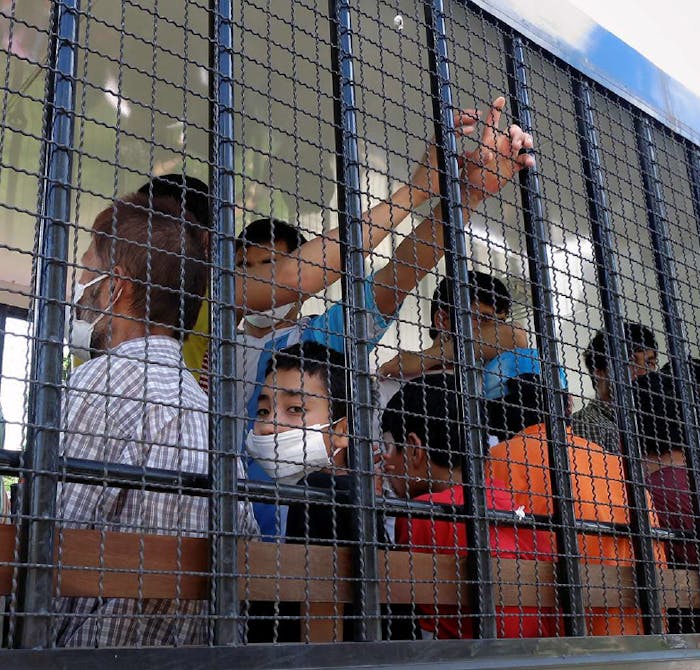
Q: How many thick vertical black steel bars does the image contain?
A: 8